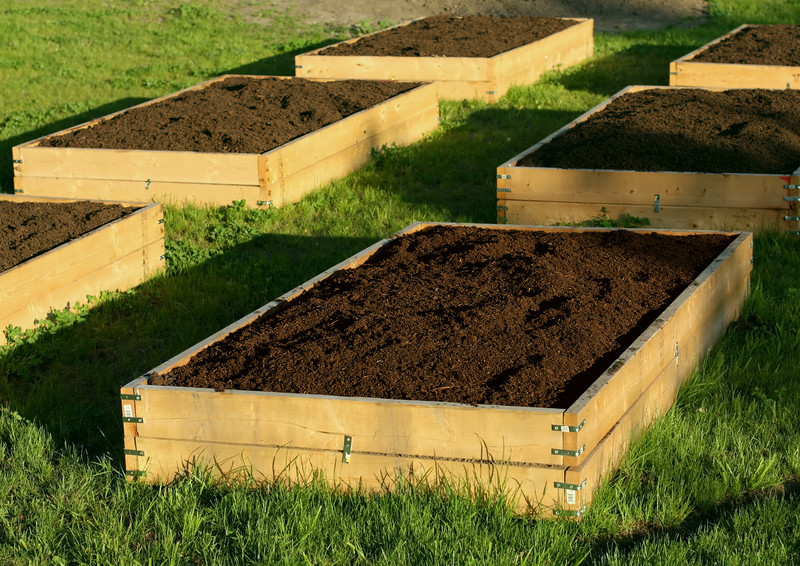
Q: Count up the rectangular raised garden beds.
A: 6